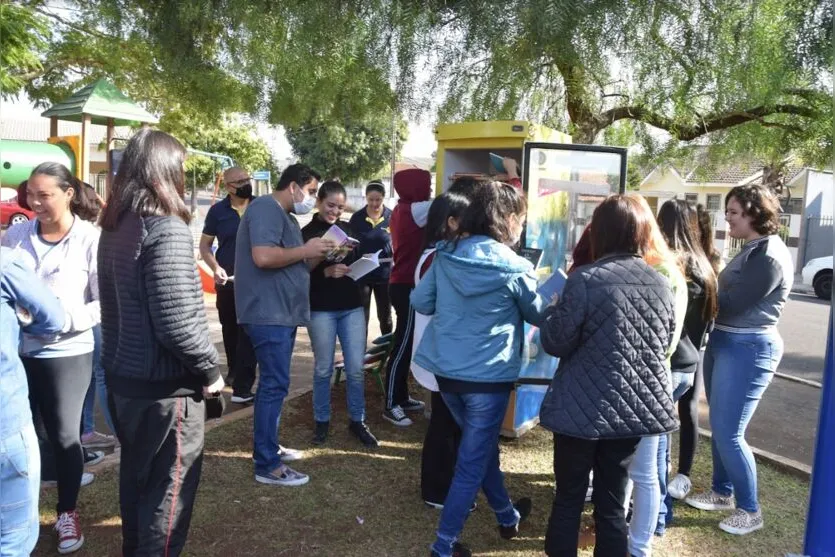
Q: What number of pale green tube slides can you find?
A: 1